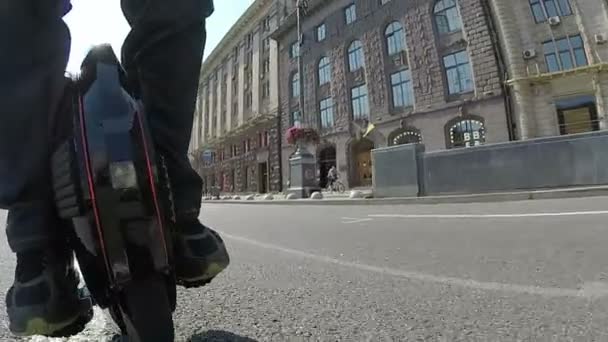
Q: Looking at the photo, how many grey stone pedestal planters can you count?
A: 1